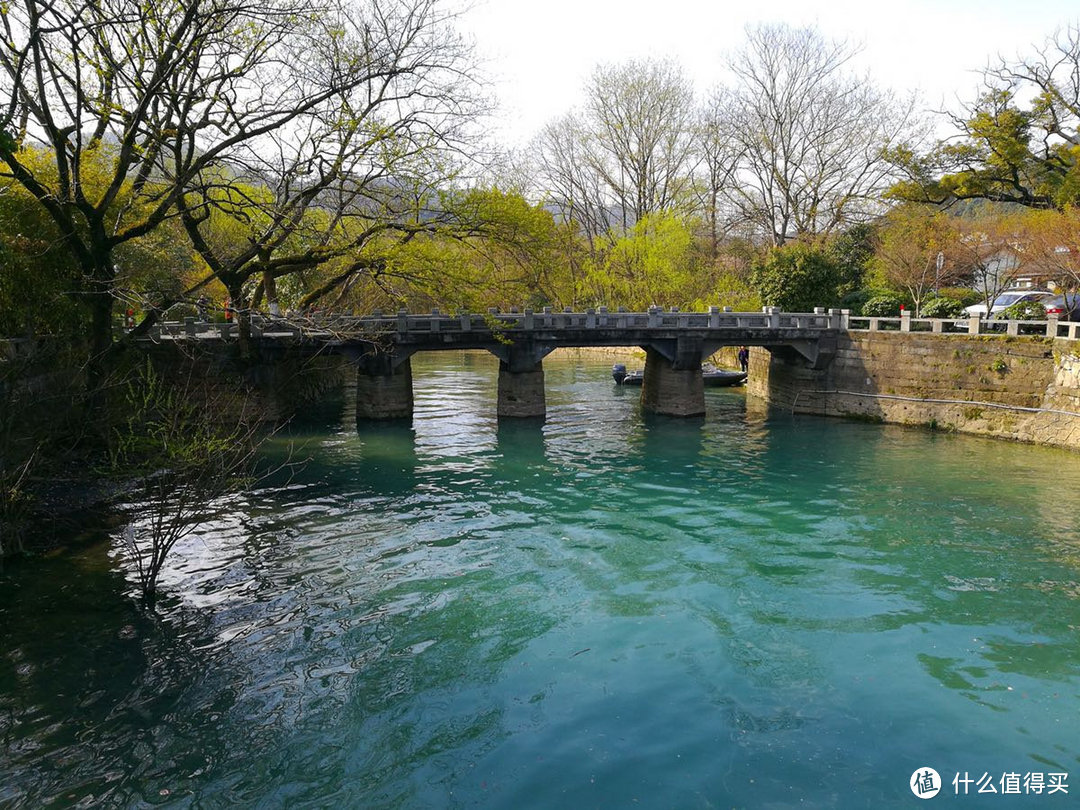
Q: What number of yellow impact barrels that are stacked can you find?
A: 0